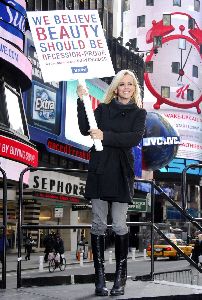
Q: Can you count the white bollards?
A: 5